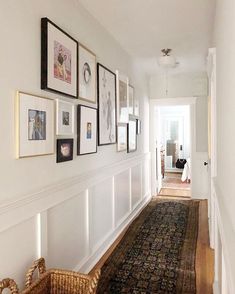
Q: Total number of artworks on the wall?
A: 13